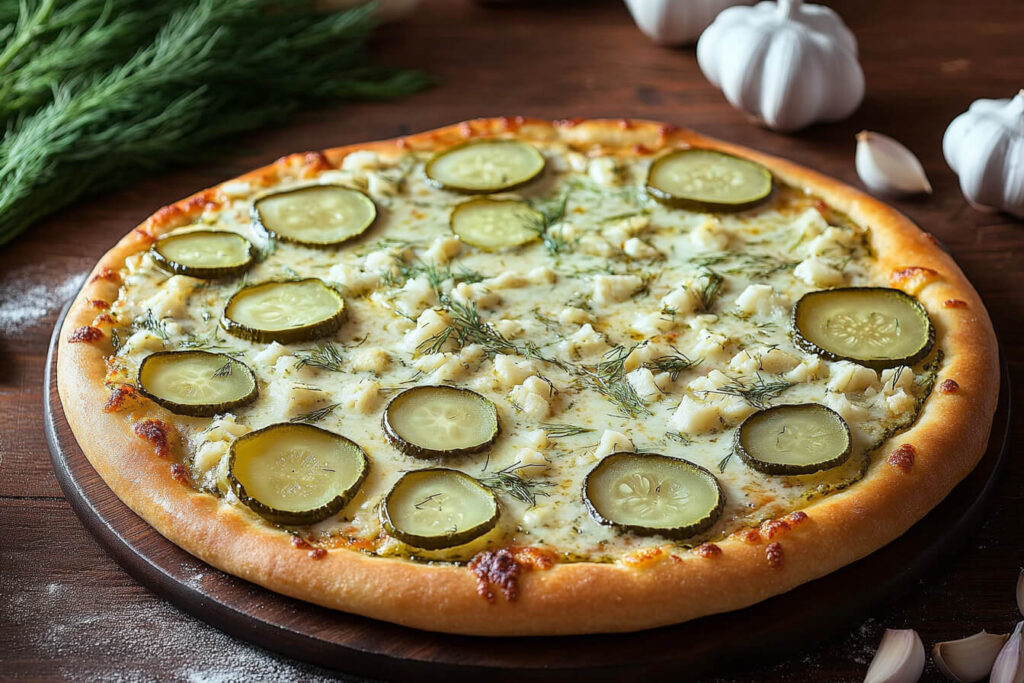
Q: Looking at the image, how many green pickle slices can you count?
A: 13